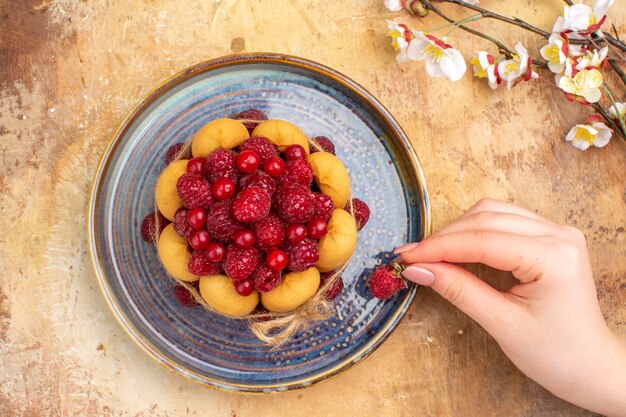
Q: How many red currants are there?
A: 13